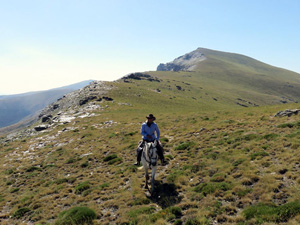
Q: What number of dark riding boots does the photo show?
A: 2